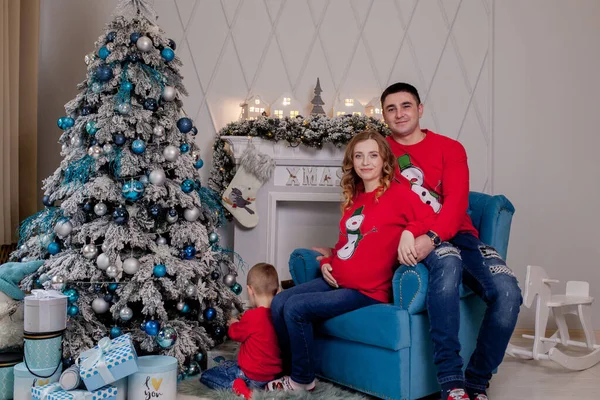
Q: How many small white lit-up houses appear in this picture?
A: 4